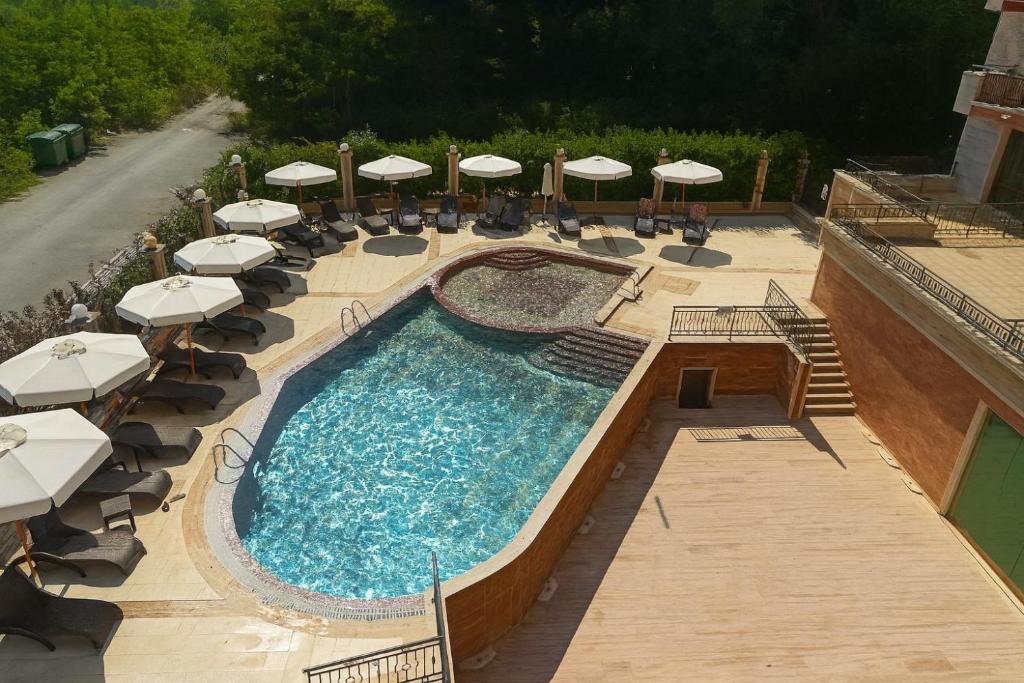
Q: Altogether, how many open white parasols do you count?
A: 10